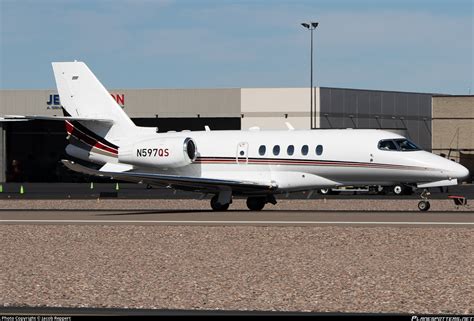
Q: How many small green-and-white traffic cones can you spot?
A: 4